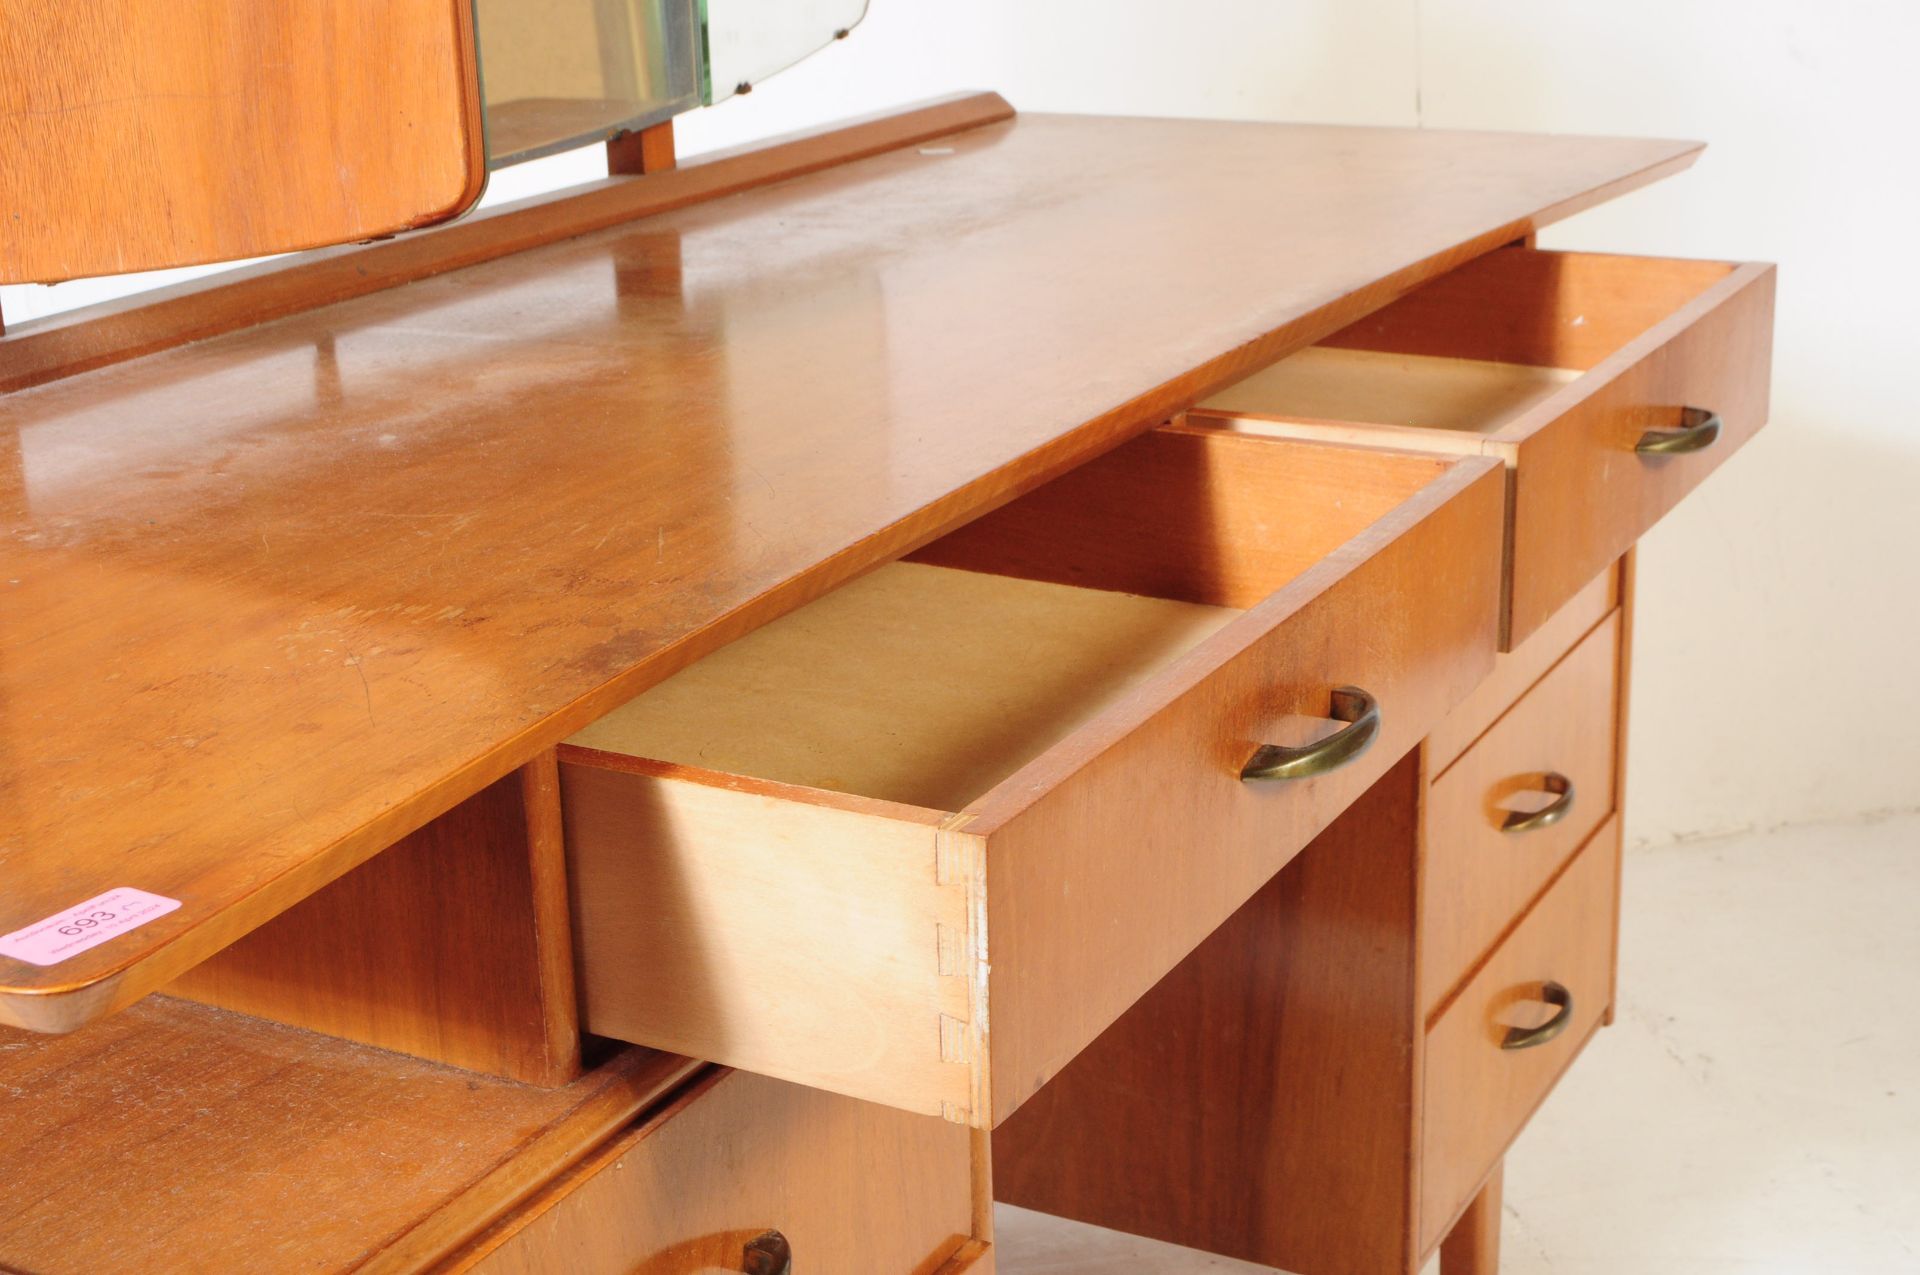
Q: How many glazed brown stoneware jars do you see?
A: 0